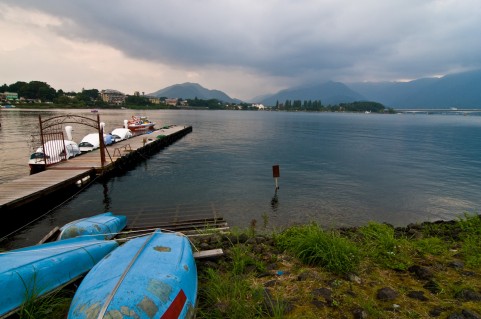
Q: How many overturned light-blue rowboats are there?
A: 3